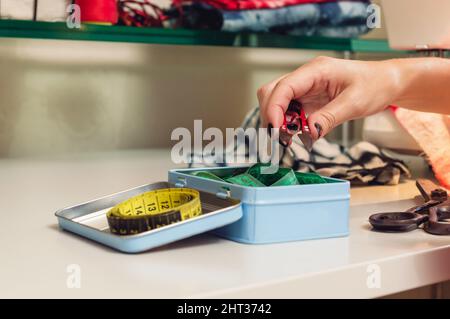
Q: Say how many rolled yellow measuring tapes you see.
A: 1